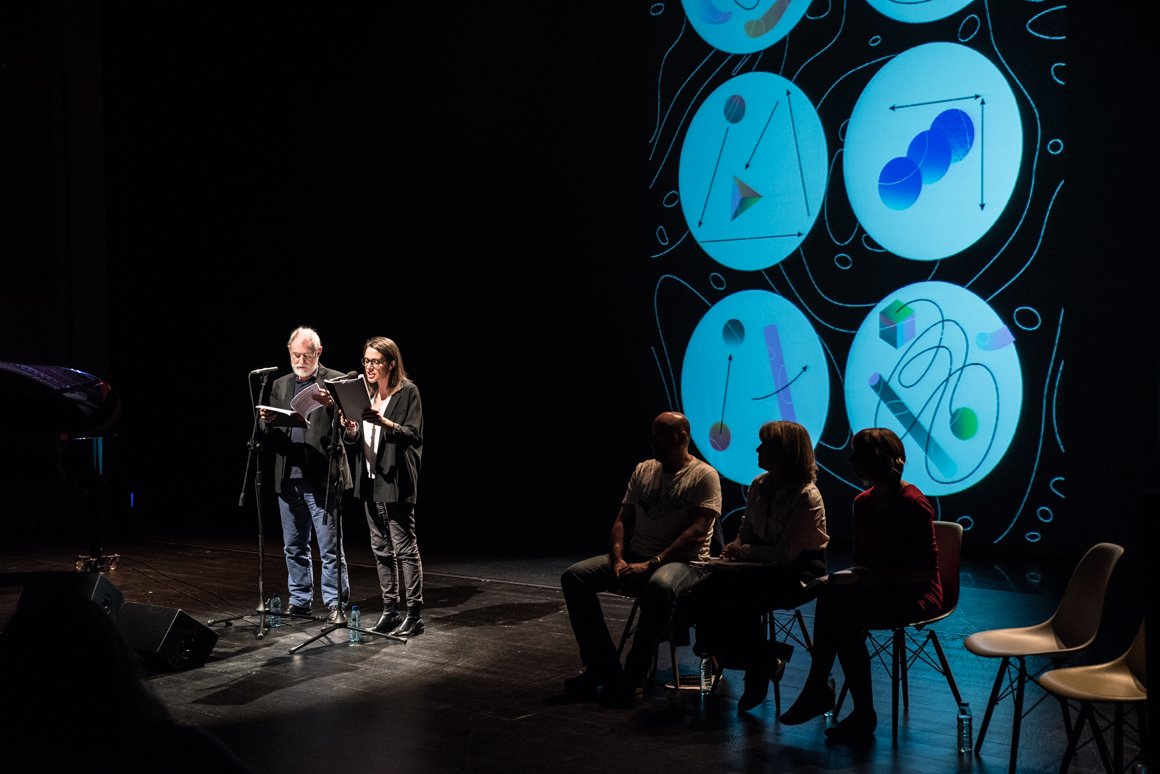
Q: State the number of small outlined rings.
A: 12